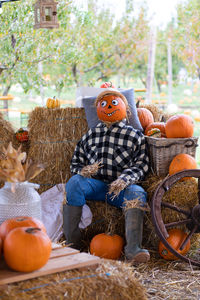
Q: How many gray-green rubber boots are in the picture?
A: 2